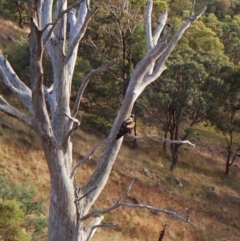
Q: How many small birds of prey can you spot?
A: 1